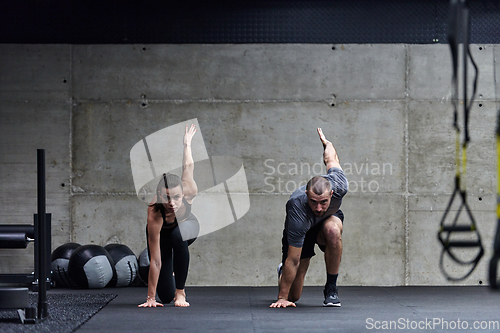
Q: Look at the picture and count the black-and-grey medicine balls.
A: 4